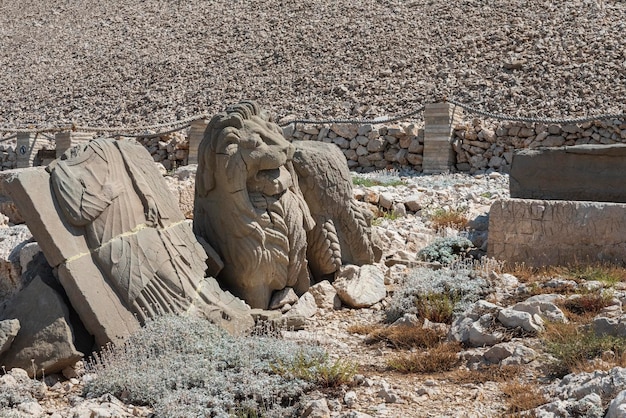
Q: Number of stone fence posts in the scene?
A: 4